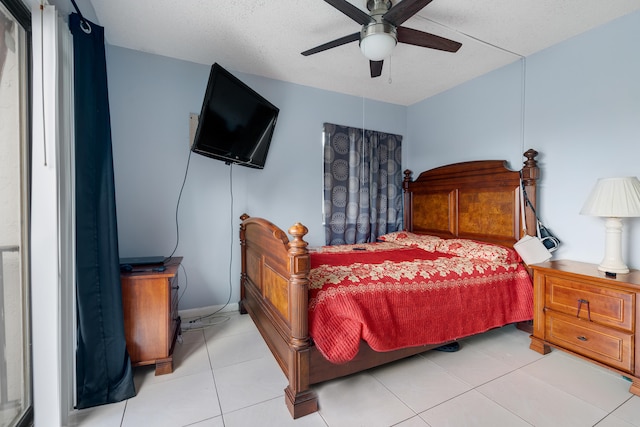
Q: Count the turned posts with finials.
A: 4